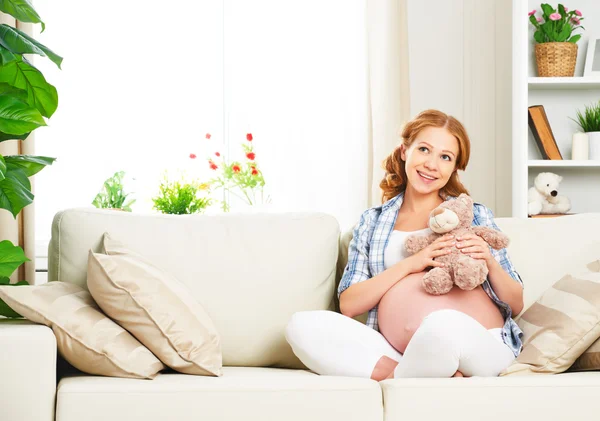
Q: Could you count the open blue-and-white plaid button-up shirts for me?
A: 1